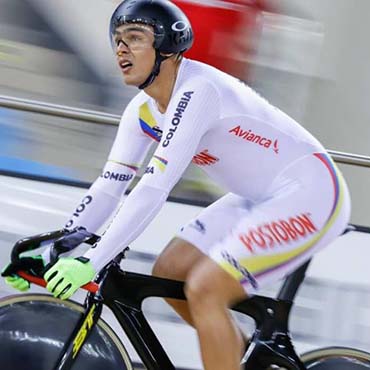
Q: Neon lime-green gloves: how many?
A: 2